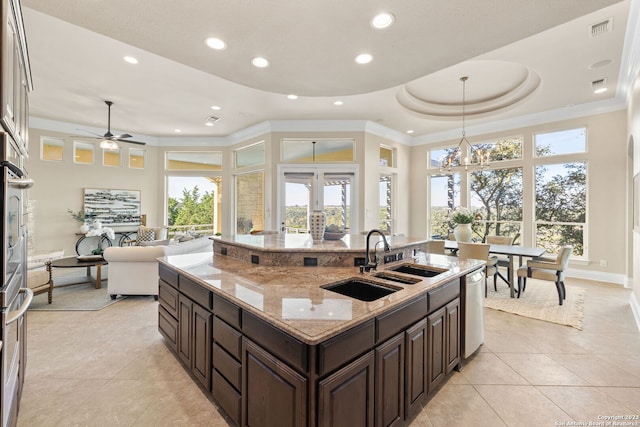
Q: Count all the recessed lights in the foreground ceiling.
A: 4